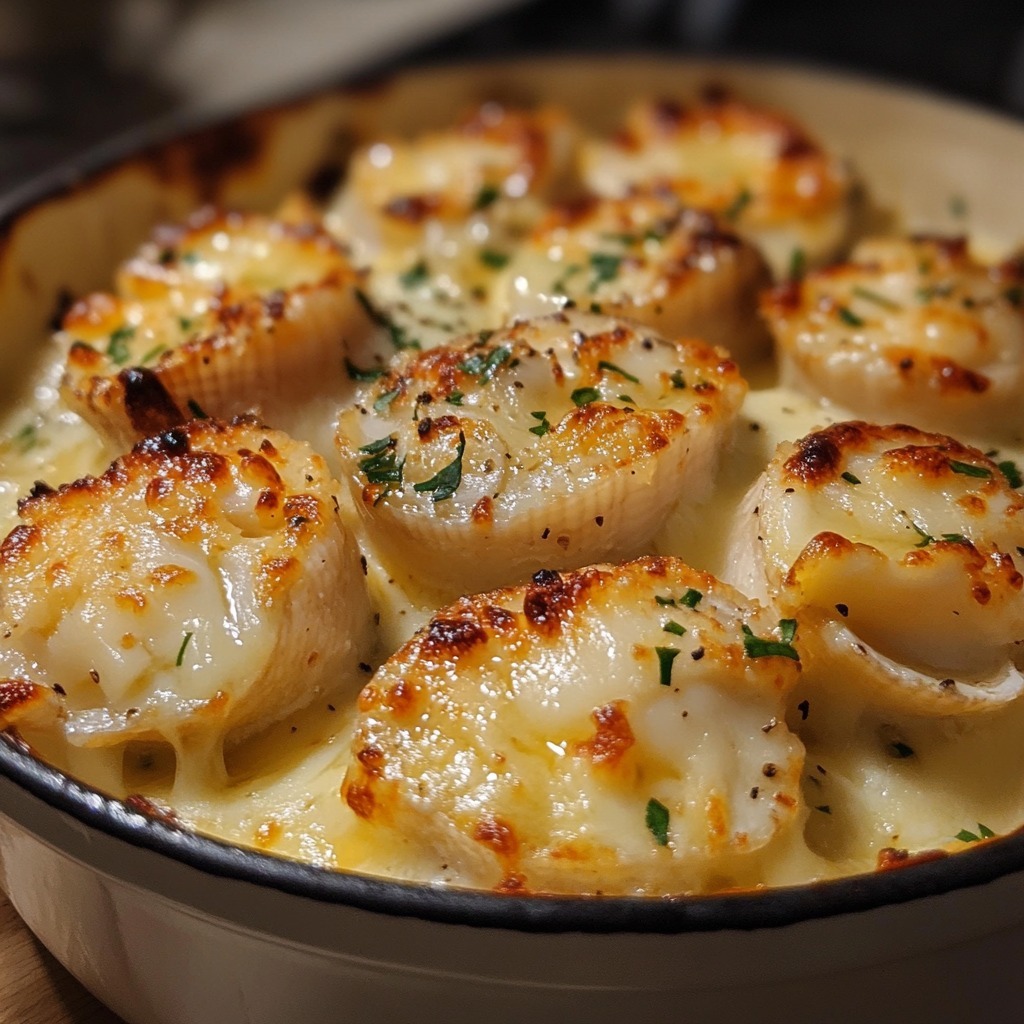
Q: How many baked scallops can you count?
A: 9